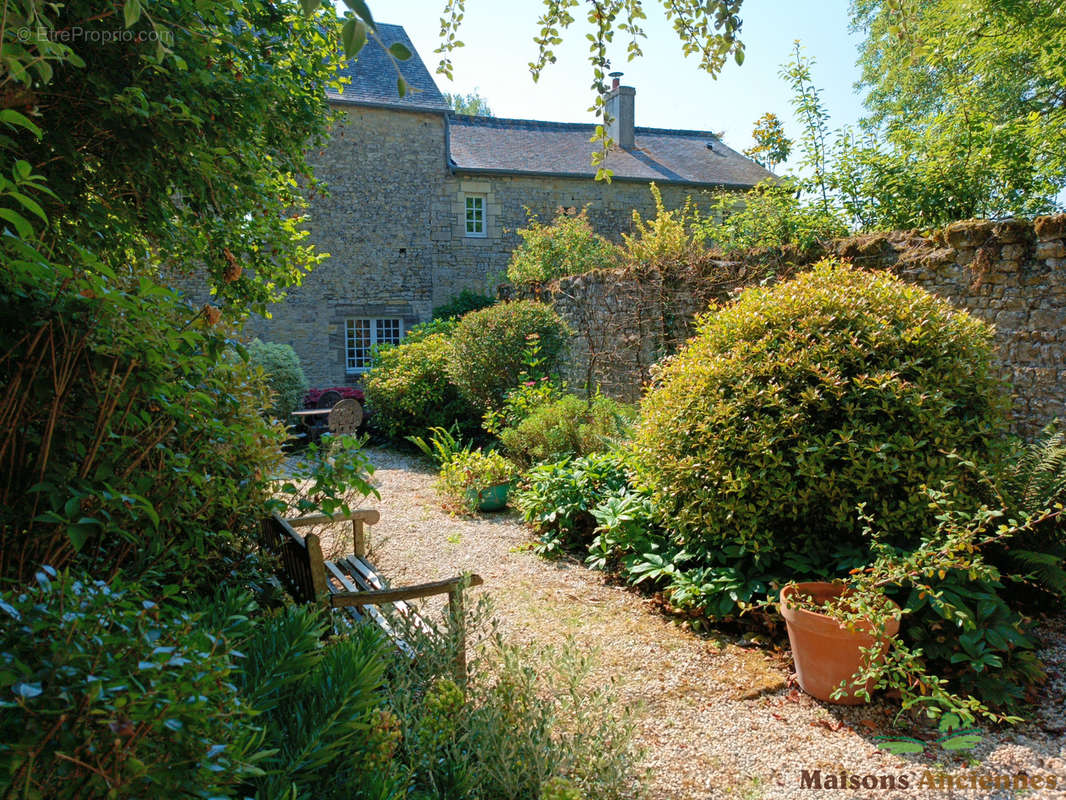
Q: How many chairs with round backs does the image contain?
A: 2